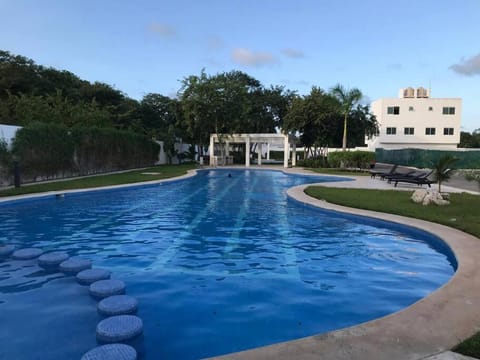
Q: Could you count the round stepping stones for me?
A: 9